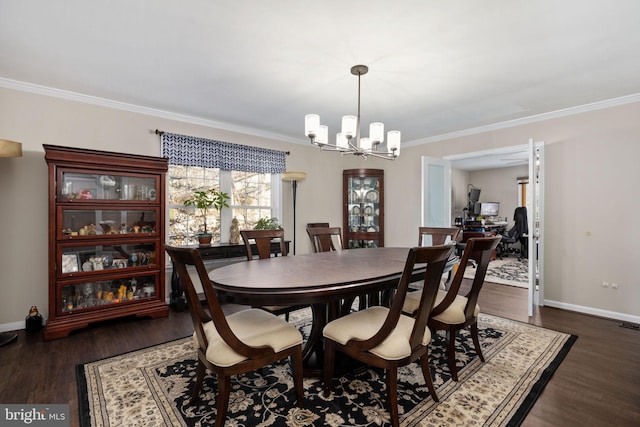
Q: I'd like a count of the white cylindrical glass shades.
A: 8